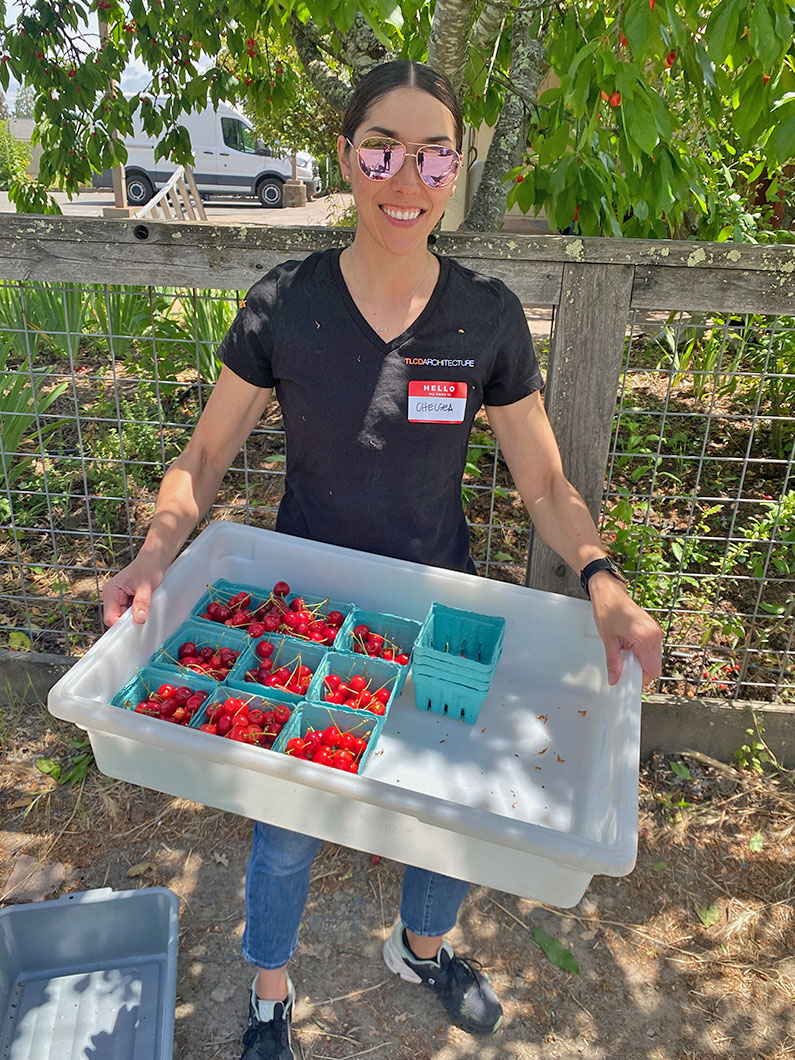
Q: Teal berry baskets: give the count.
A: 13